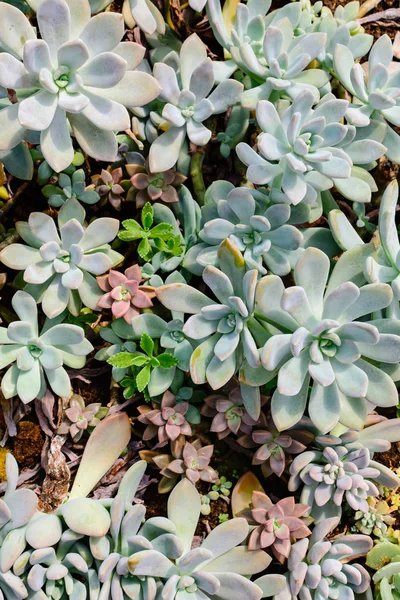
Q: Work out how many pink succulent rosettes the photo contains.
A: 9